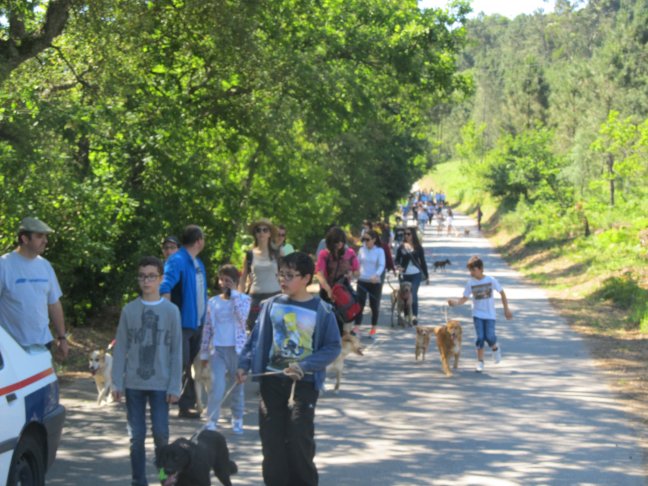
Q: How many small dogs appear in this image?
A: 2